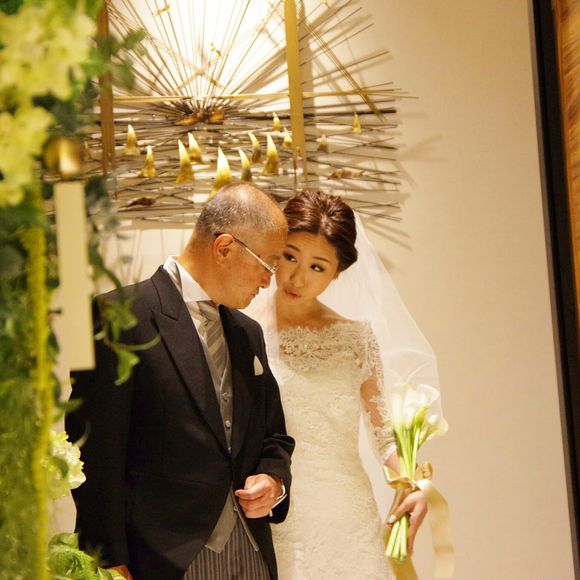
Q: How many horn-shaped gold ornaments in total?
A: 12